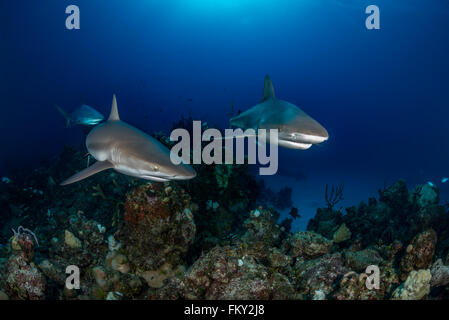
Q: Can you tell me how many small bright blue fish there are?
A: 2